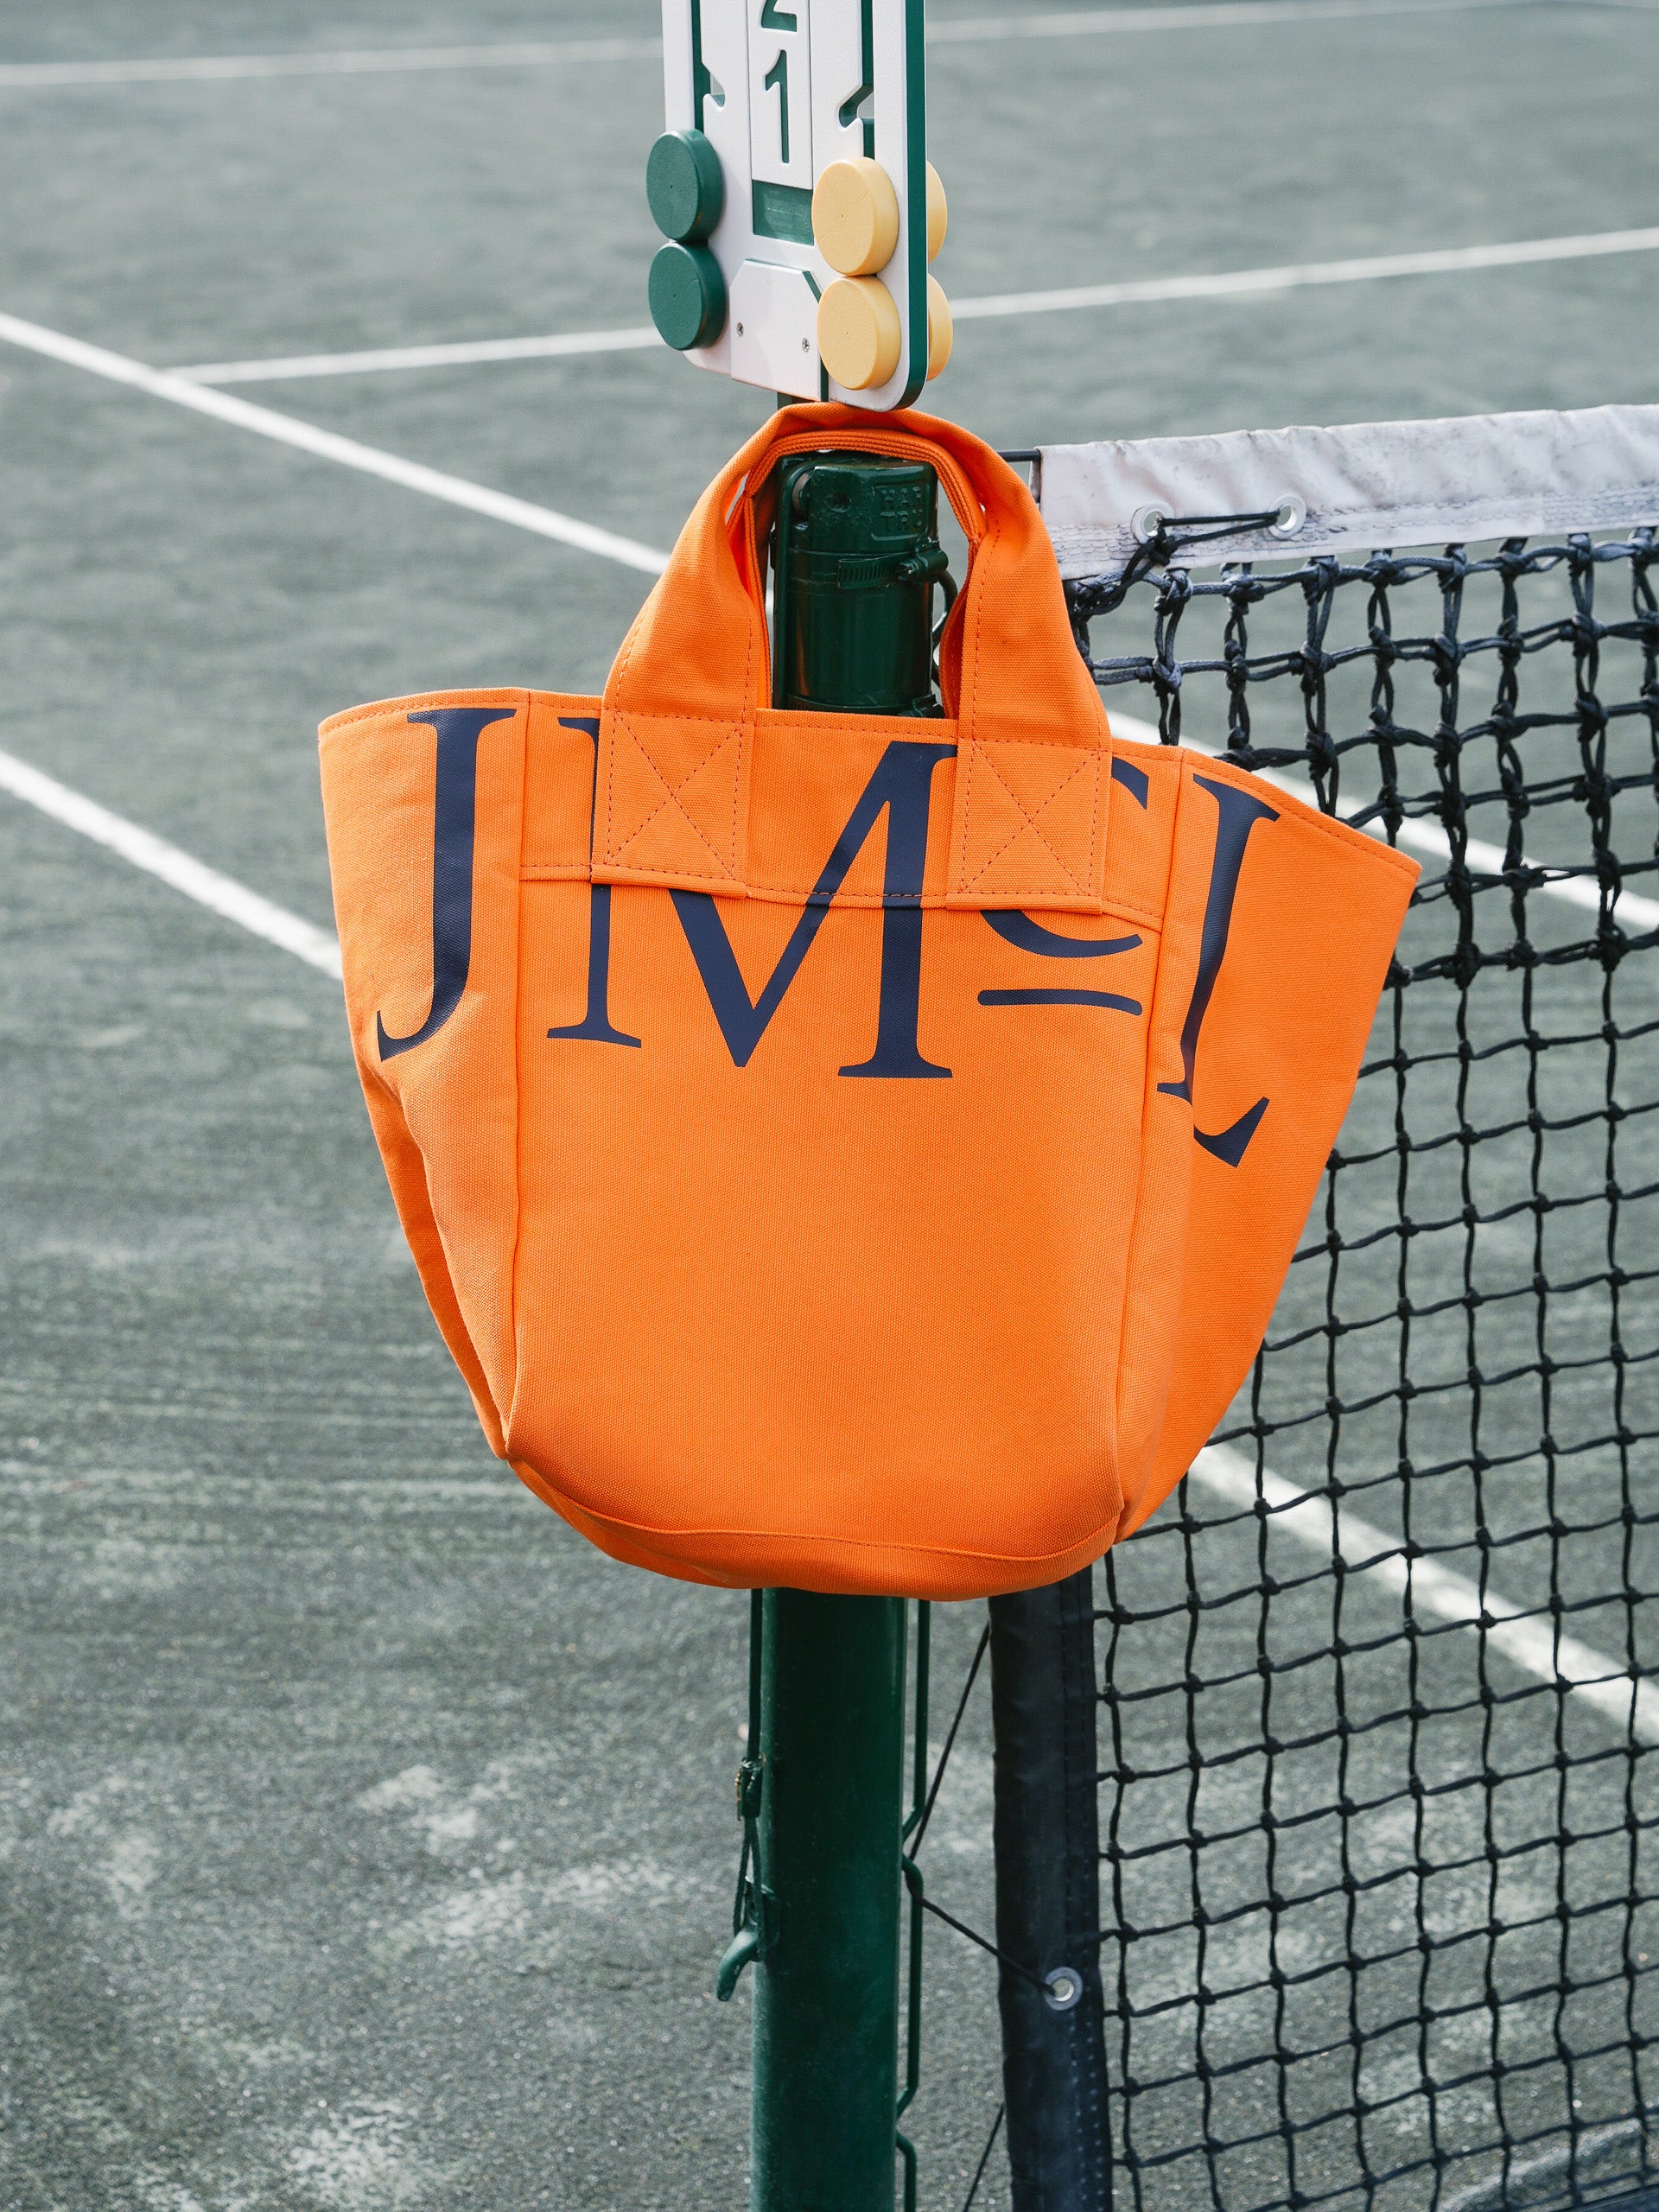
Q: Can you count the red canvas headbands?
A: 0